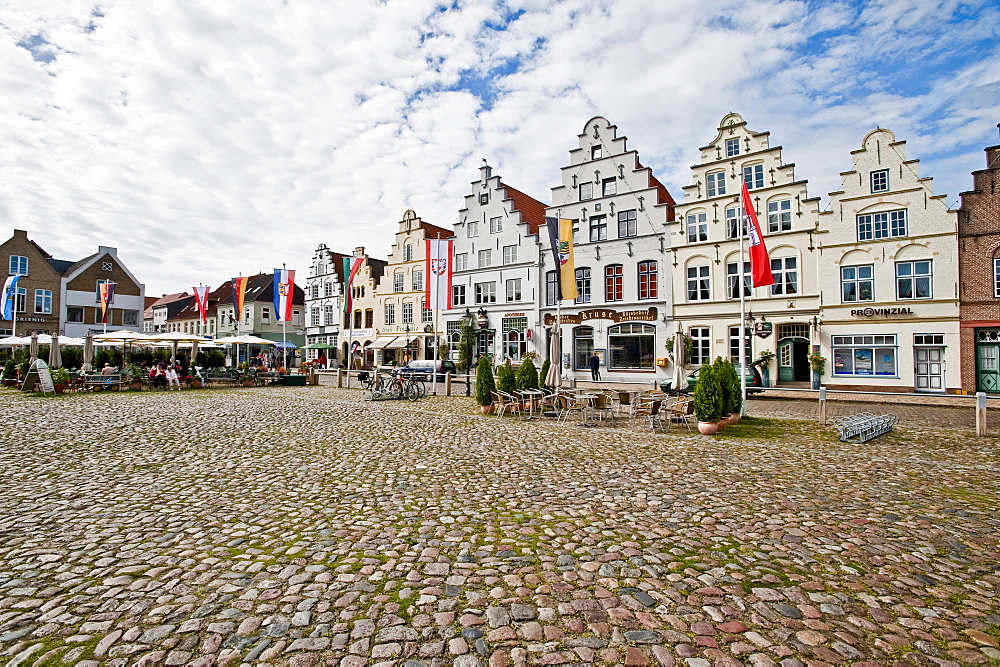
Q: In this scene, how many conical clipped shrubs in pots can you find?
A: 7